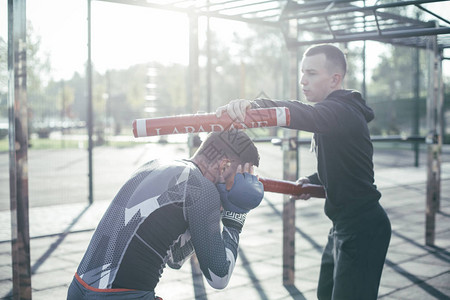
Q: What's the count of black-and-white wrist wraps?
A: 1